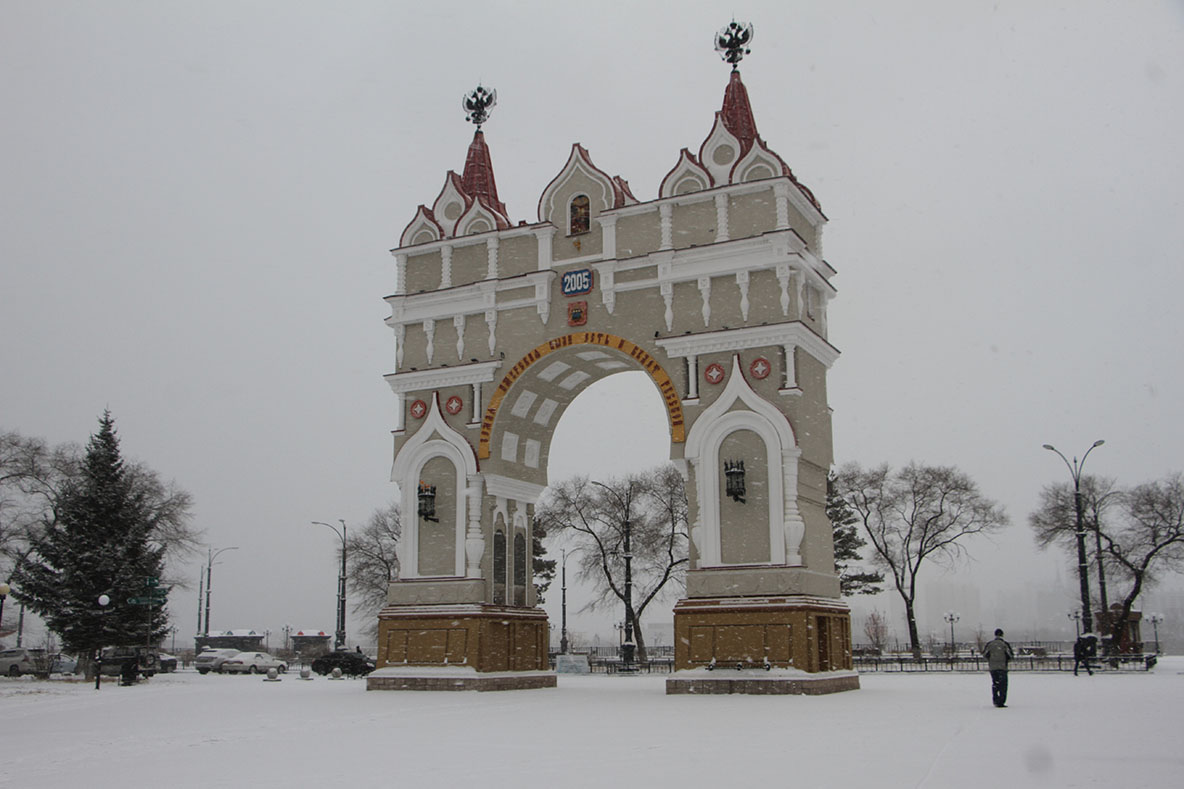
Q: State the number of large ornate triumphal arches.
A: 1